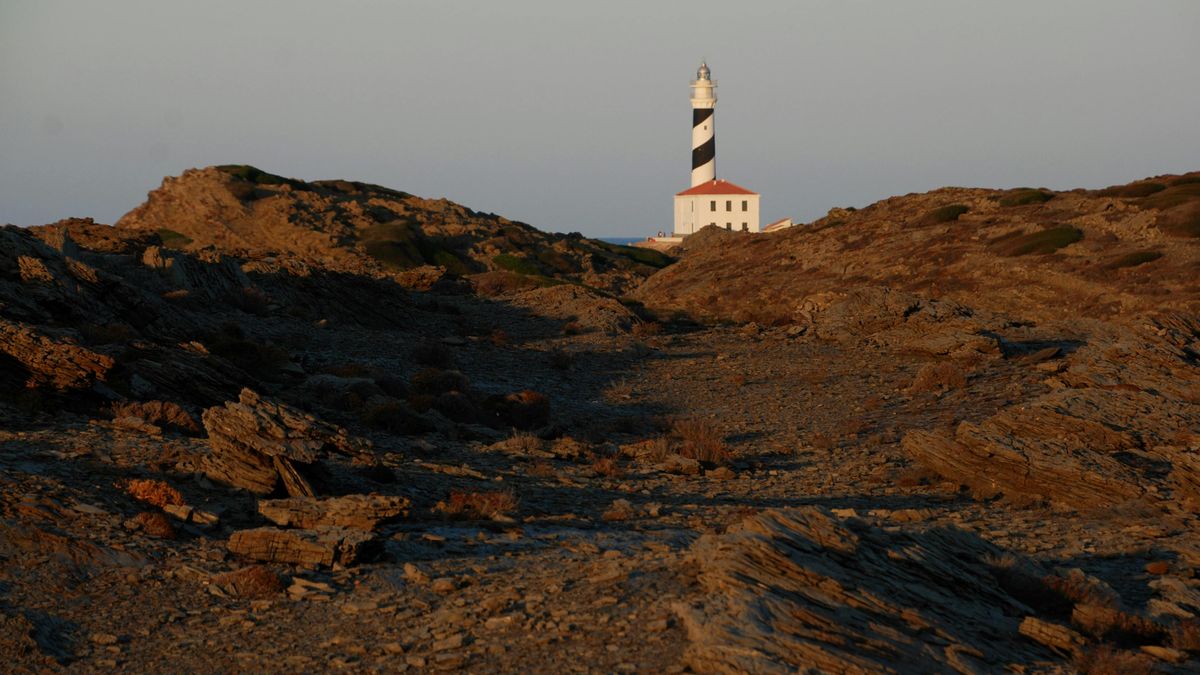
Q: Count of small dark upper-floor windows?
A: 3